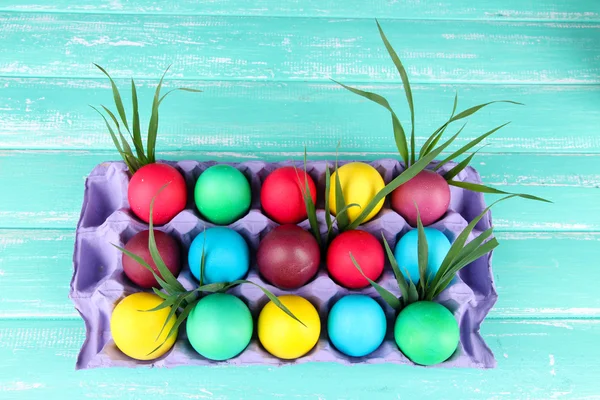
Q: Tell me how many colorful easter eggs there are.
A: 15